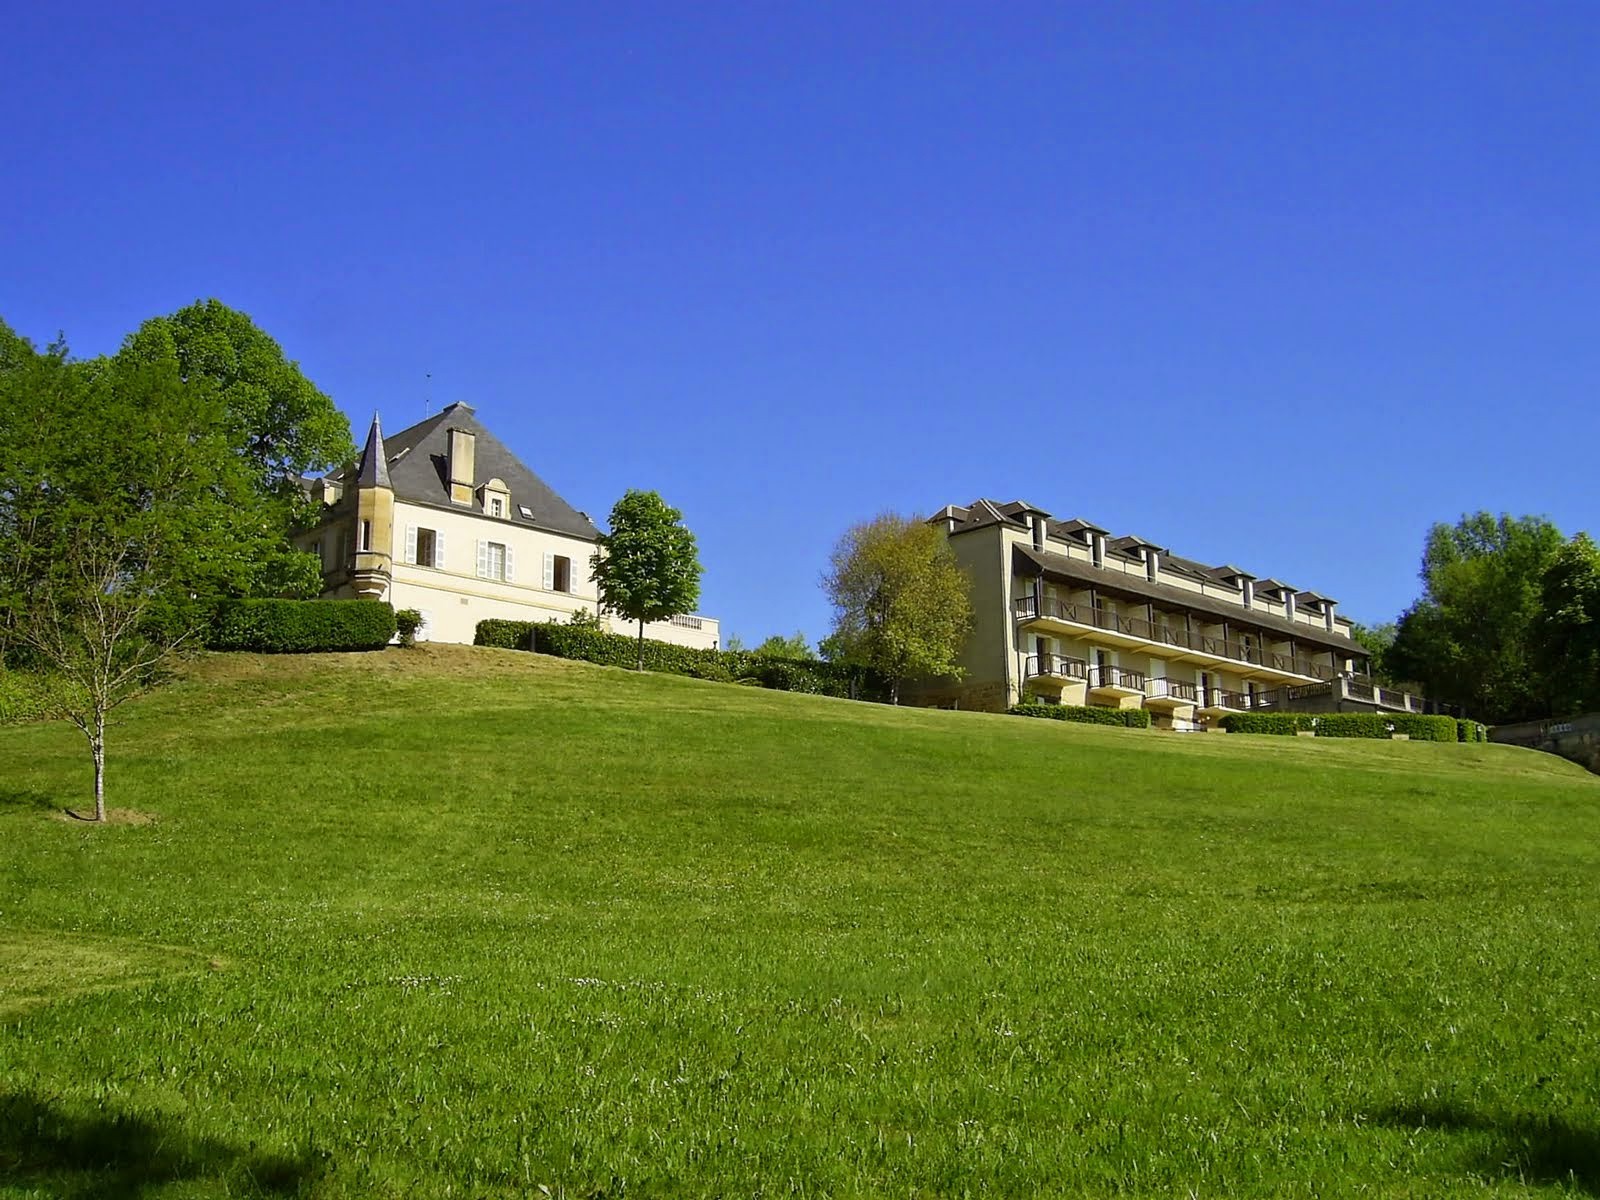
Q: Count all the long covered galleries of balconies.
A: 1